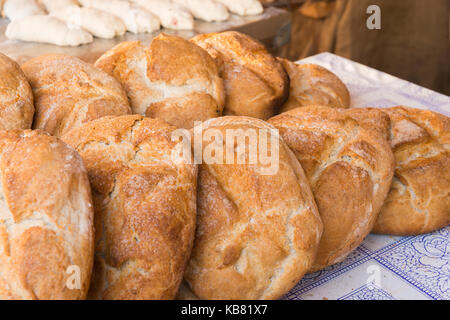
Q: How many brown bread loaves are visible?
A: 10